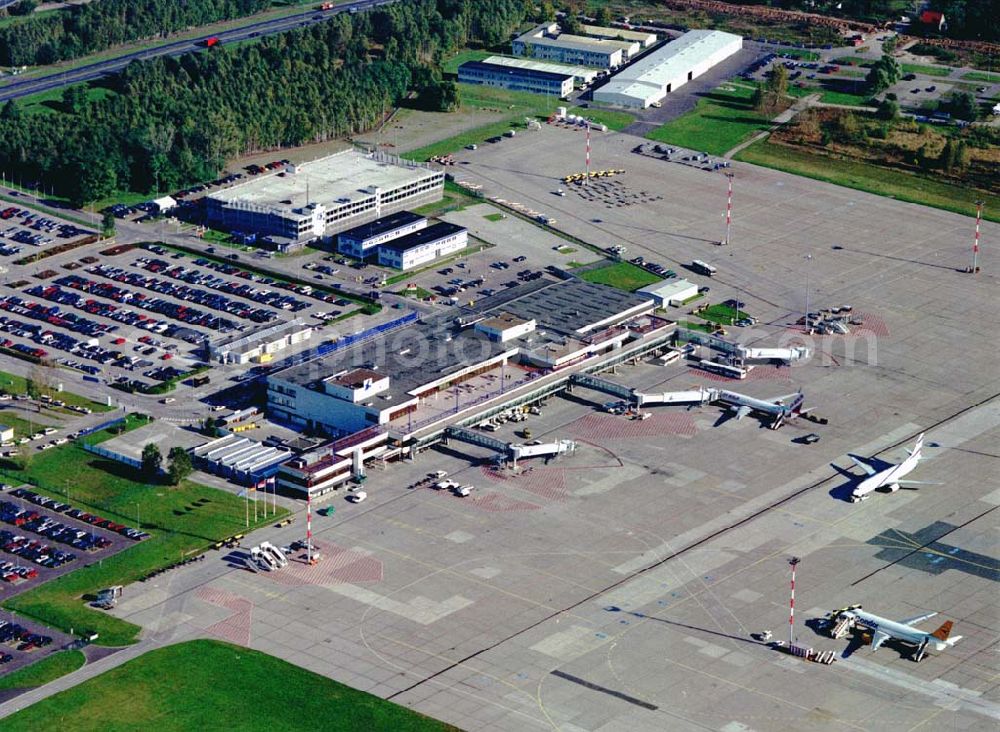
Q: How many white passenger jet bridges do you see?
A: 3